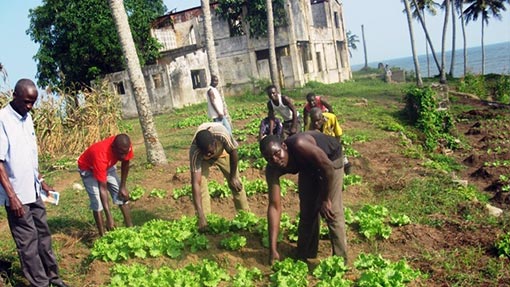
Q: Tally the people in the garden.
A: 9